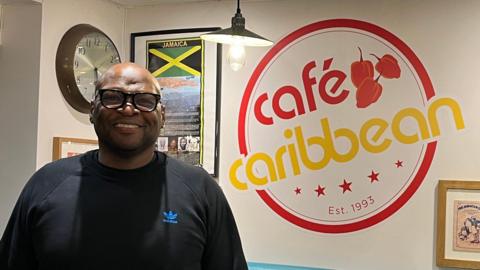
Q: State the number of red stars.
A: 5